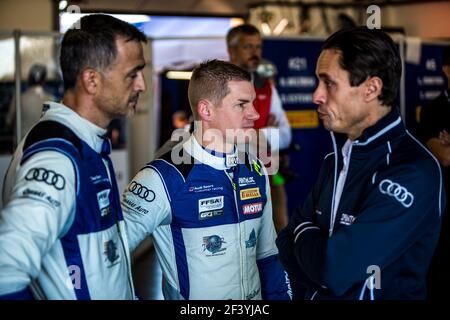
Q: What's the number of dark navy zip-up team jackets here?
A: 1